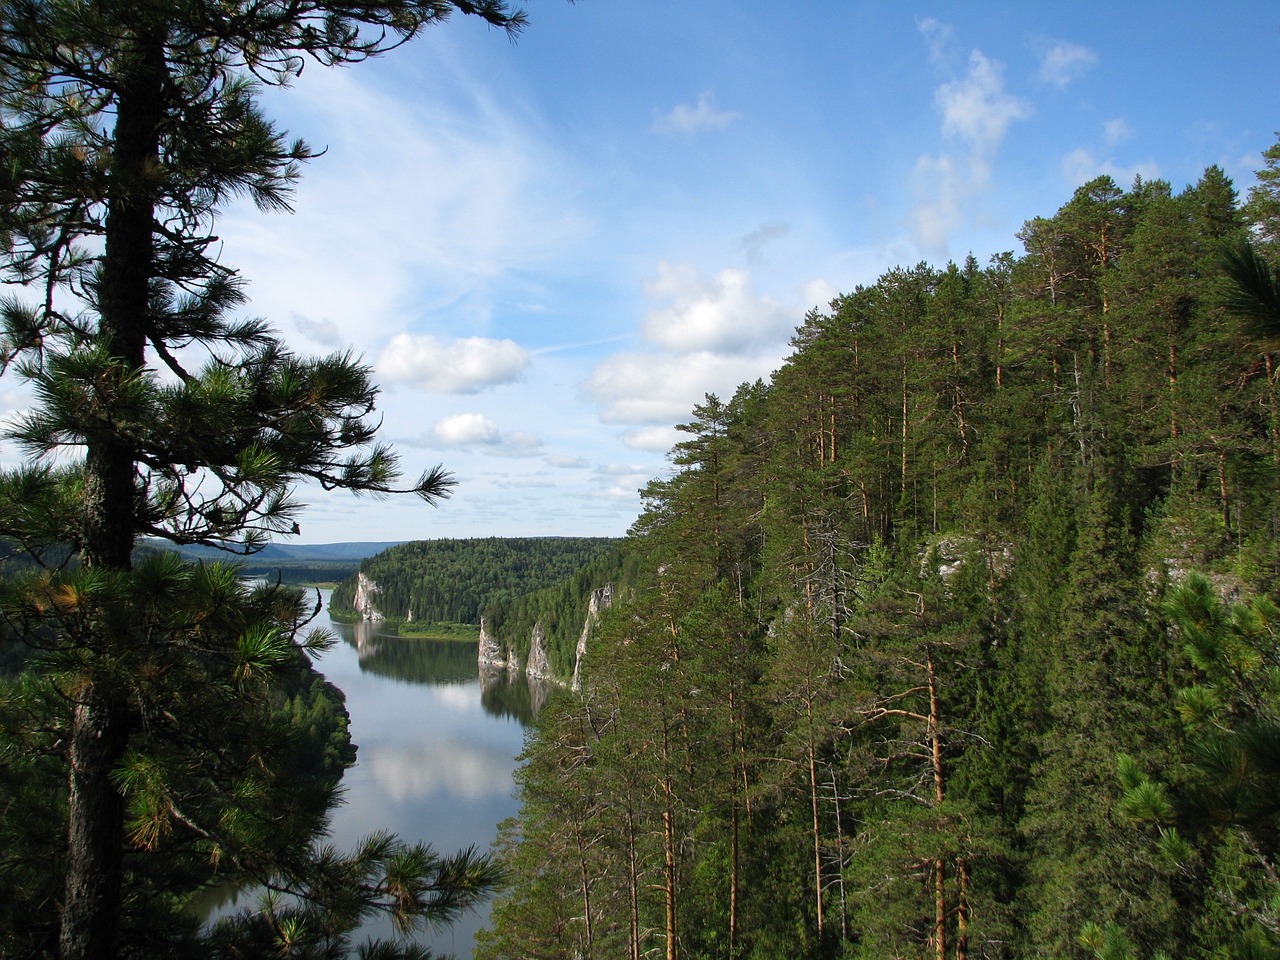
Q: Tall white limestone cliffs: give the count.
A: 4